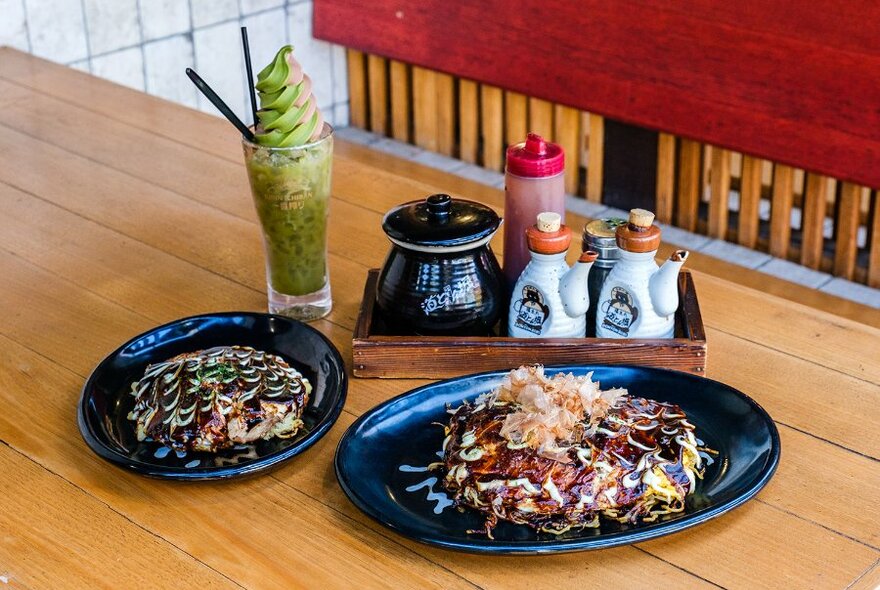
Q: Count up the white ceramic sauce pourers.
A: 2